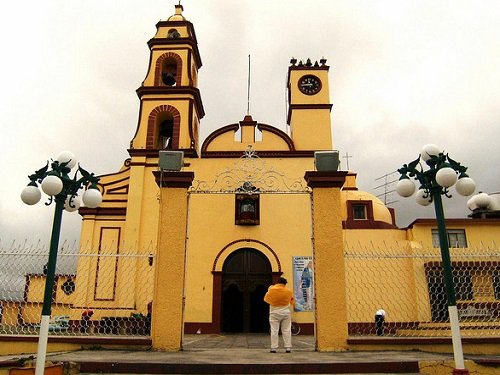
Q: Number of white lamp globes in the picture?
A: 10